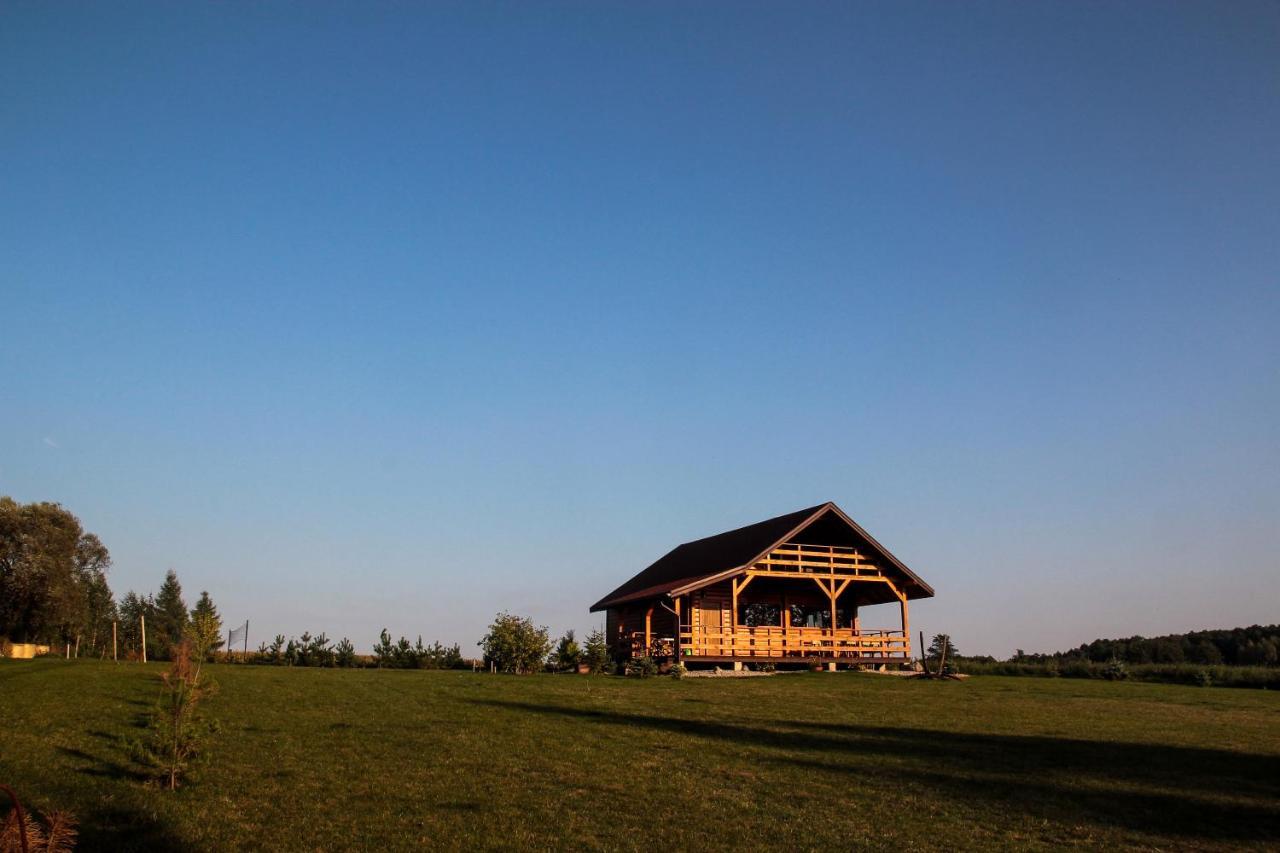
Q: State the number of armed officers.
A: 0